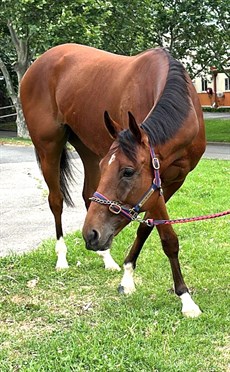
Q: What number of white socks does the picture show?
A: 4